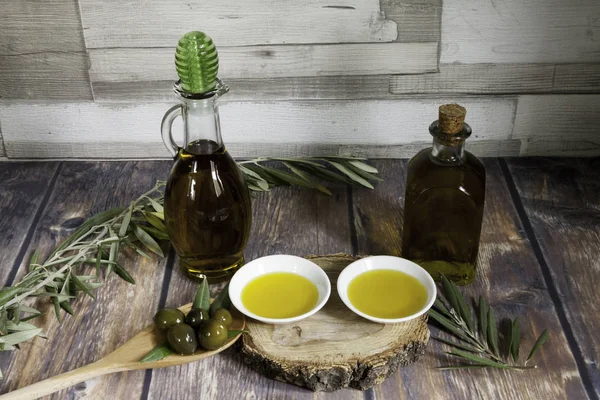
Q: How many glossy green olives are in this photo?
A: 5